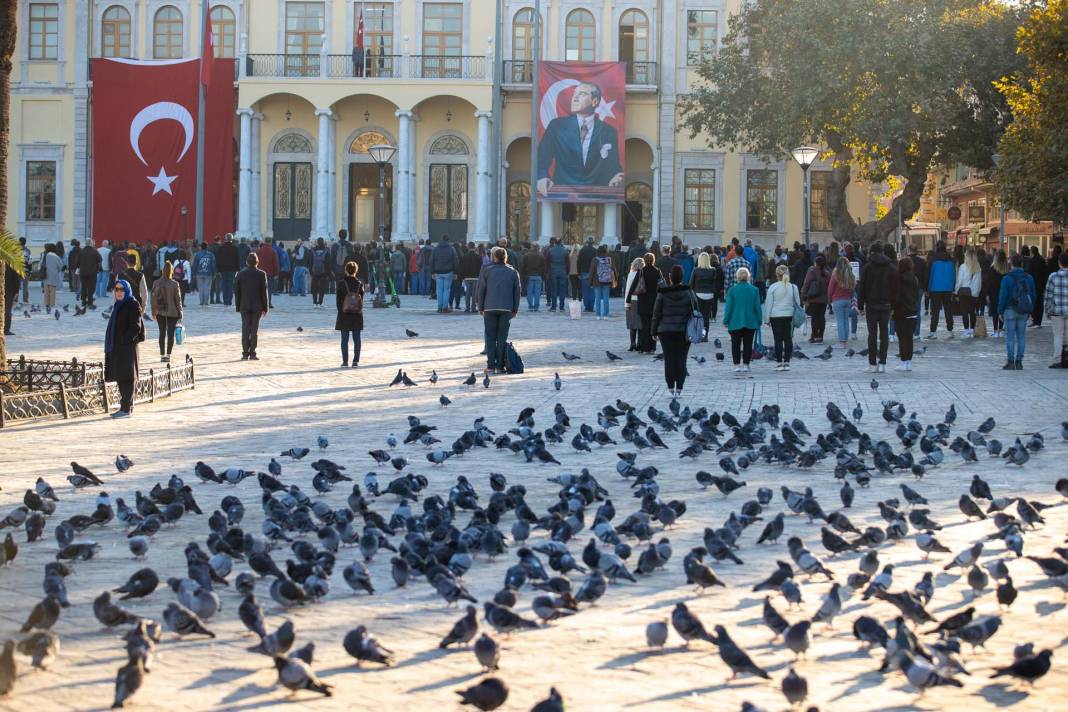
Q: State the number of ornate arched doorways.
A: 3